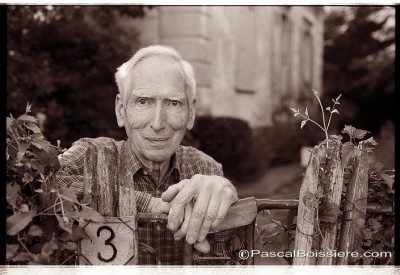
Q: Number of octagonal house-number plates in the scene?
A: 1